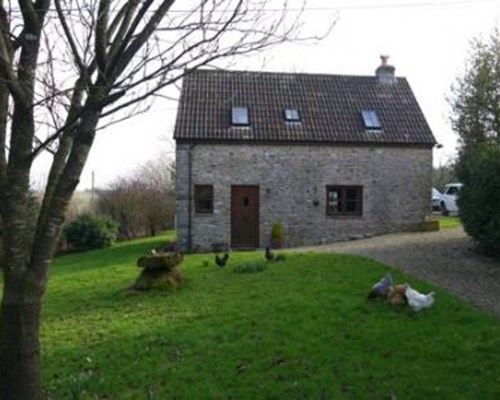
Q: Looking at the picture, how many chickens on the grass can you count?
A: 5